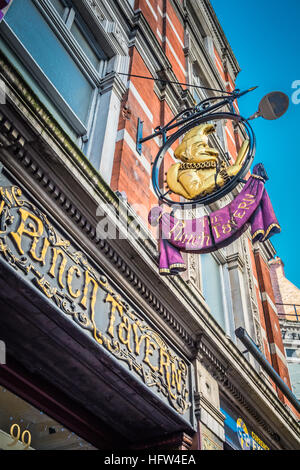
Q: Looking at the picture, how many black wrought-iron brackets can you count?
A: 1